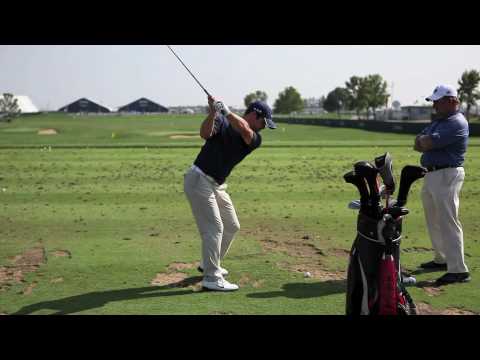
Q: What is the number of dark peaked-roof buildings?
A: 2